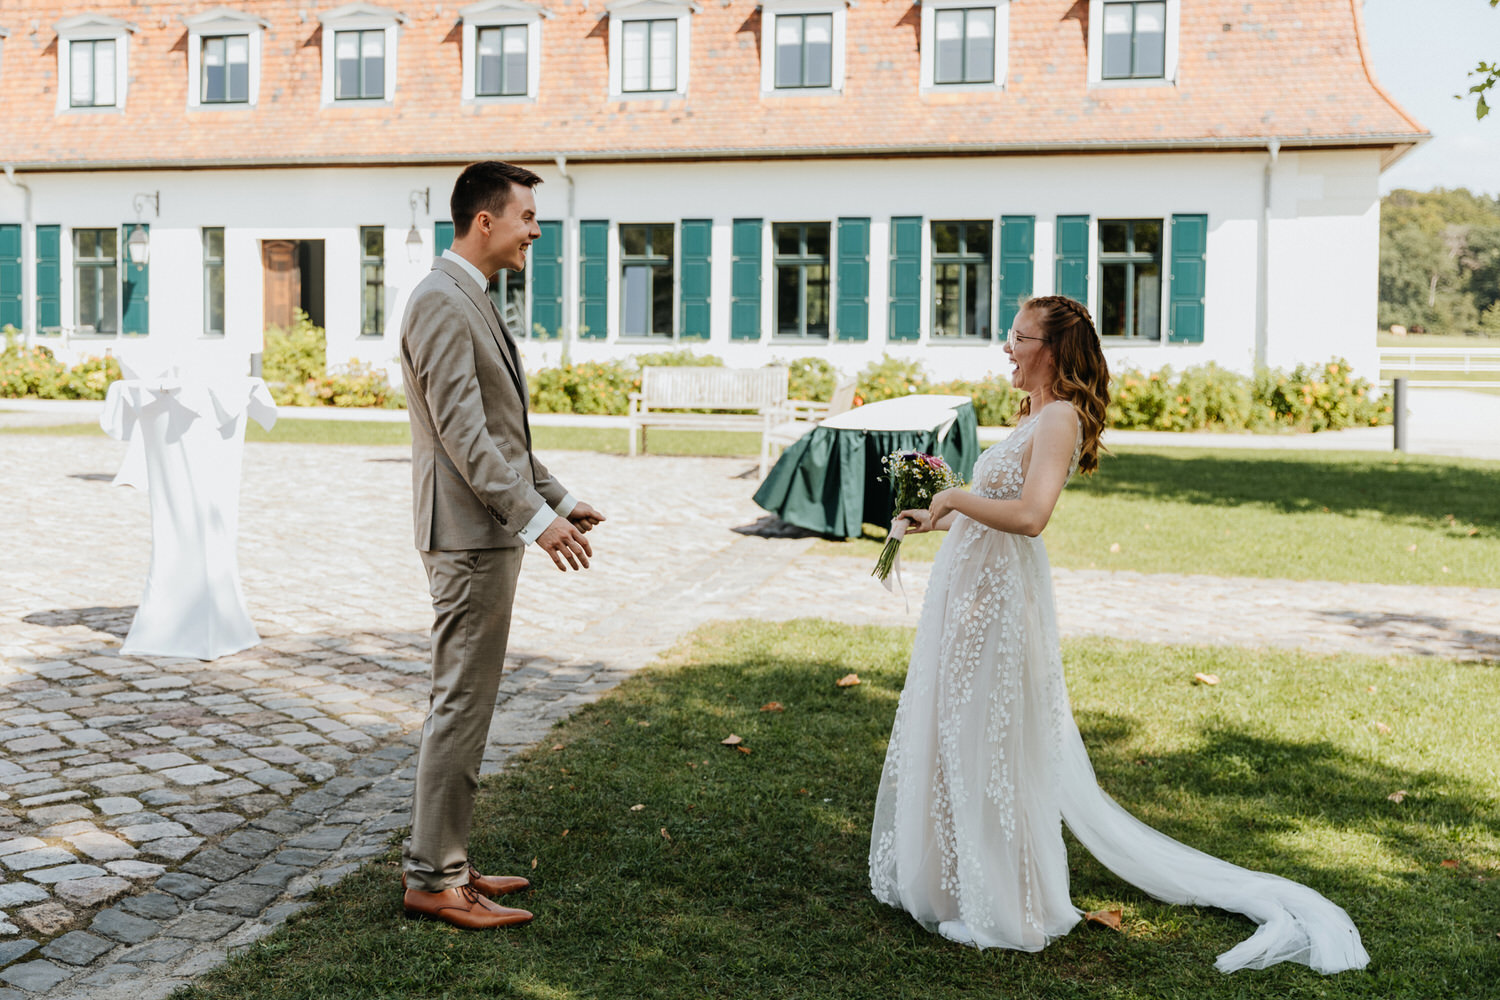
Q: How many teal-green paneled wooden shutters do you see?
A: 13